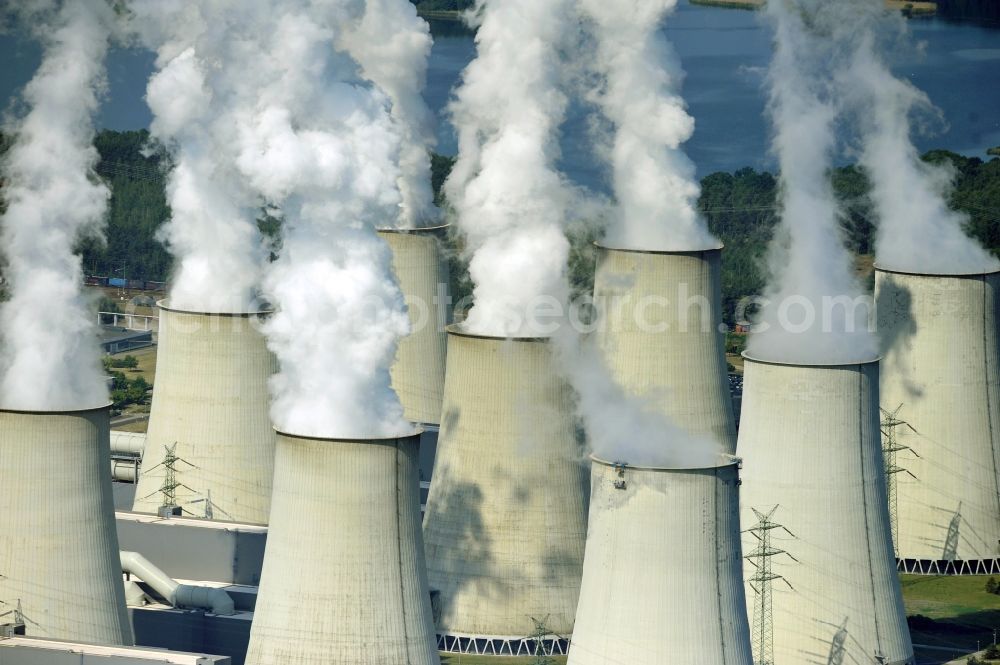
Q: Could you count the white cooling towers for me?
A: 9